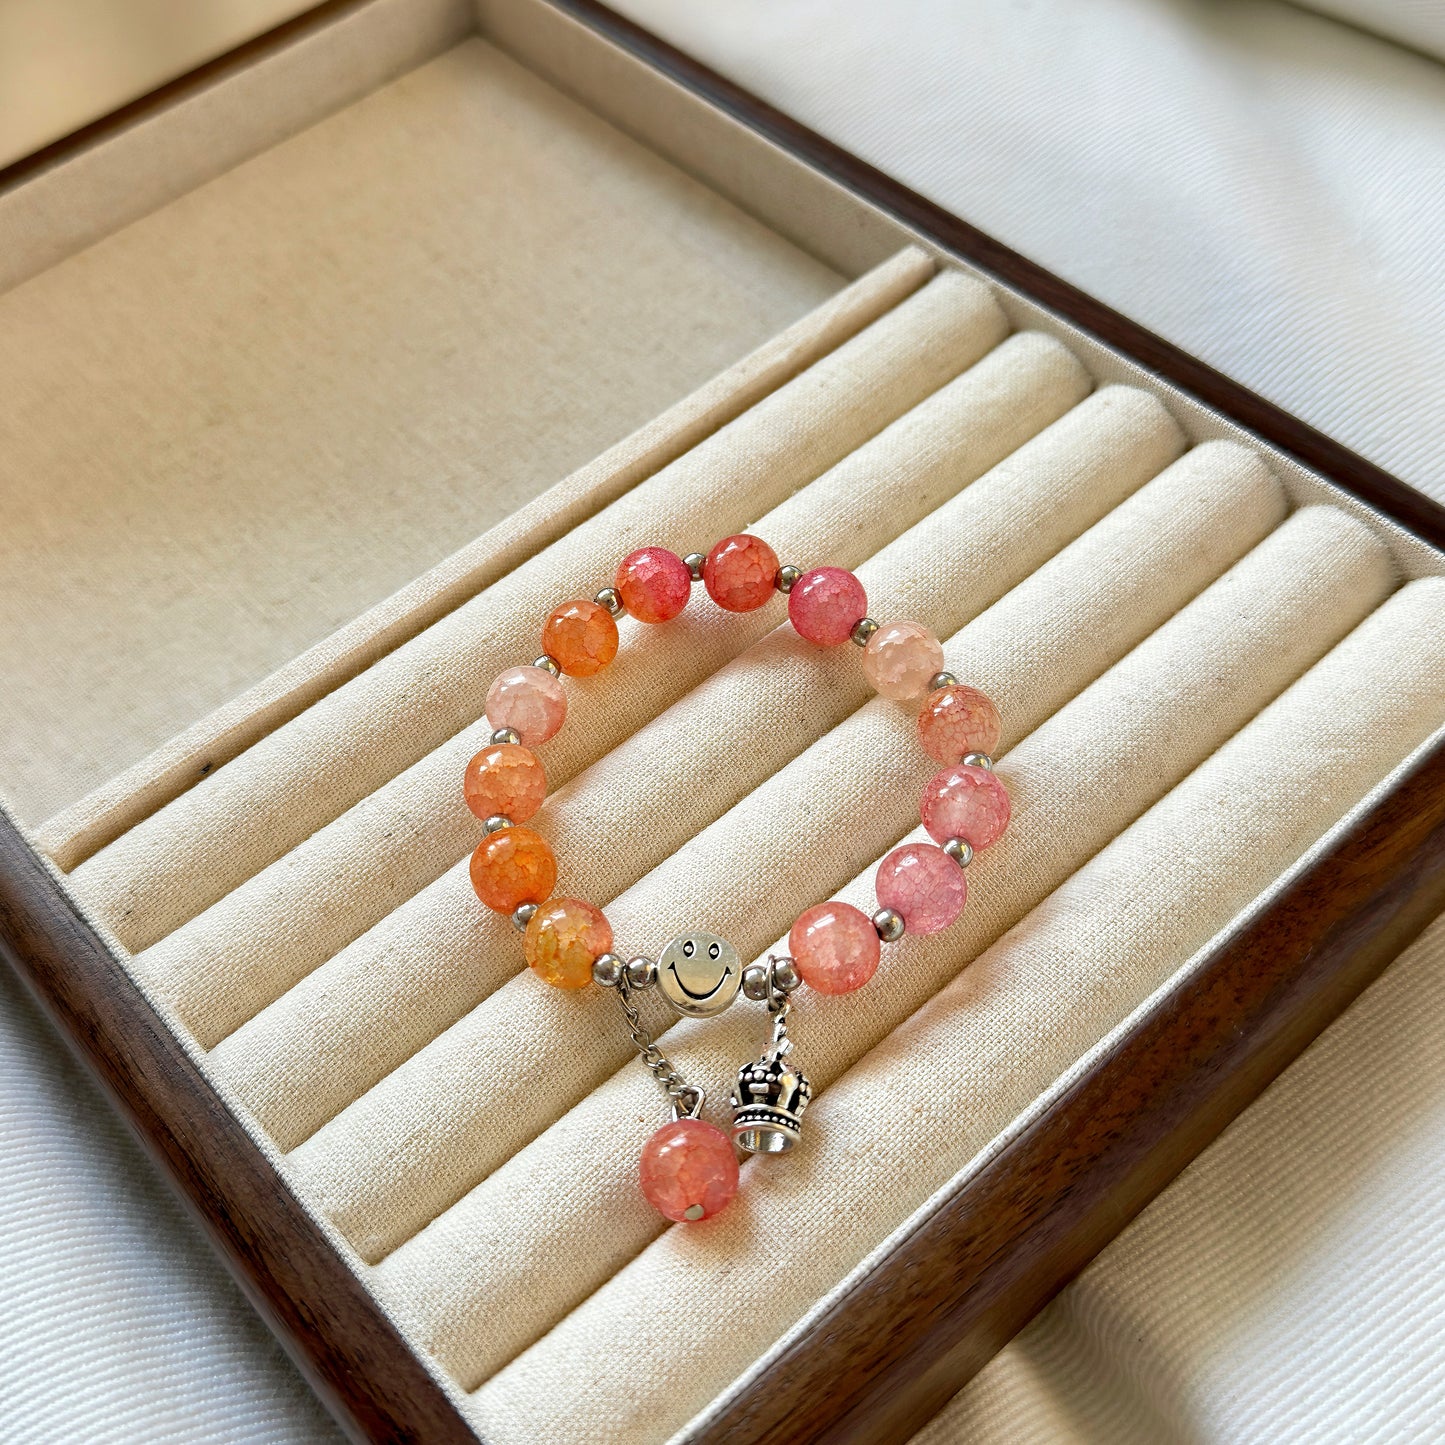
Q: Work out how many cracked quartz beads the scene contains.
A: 14